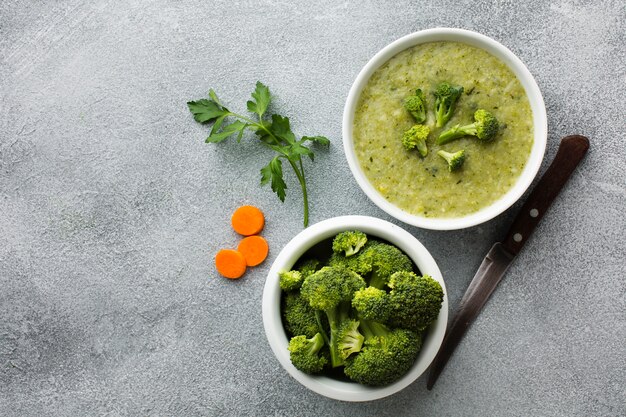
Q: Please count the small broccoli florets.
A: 5